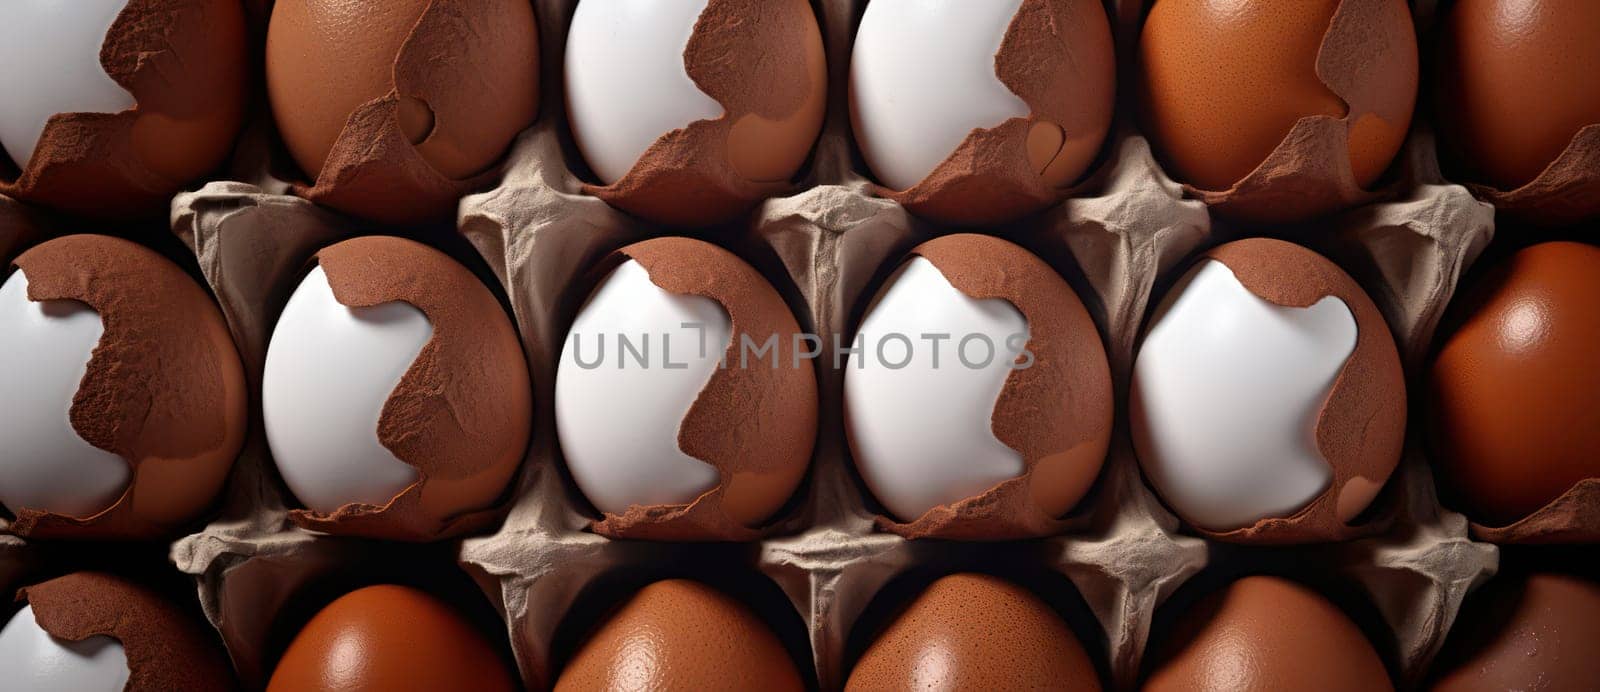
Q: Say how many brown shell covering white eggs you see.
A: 9